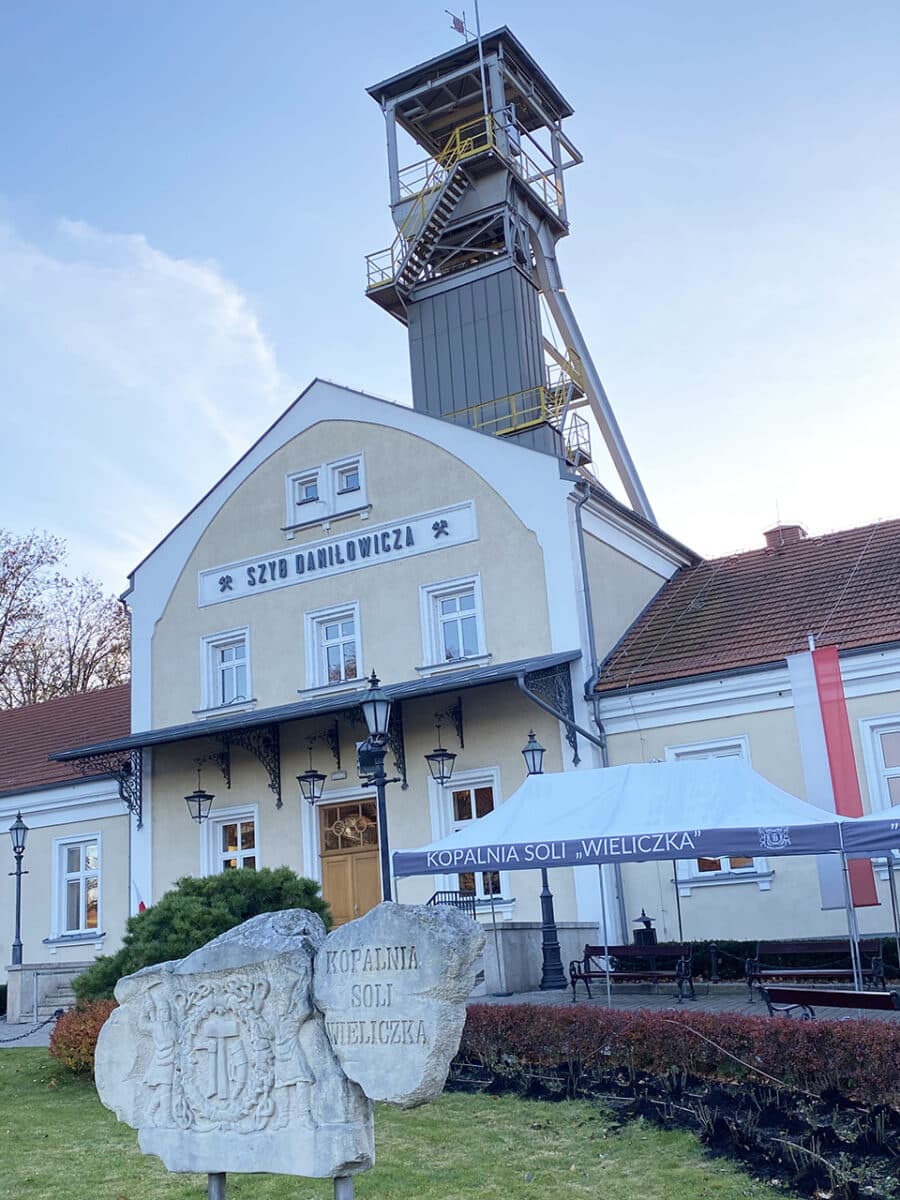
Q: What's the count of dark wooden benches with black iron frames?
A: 3